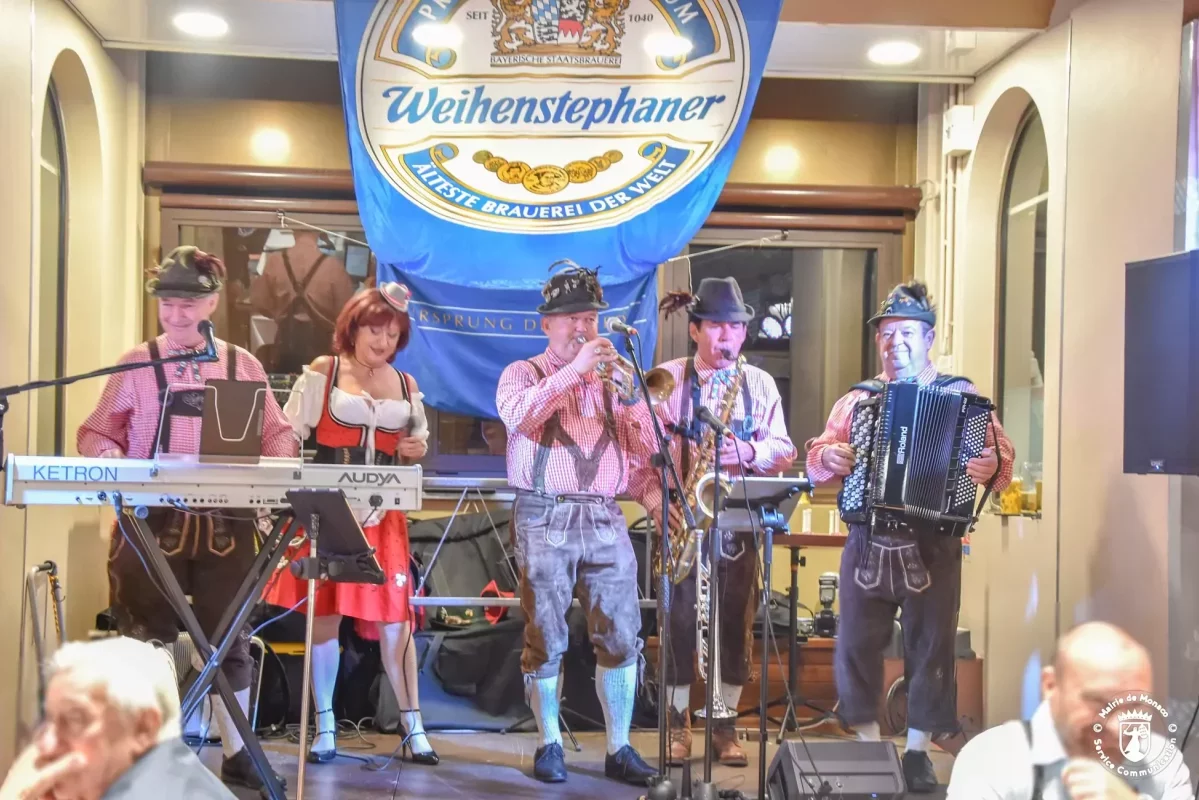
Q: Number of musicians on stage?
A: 5